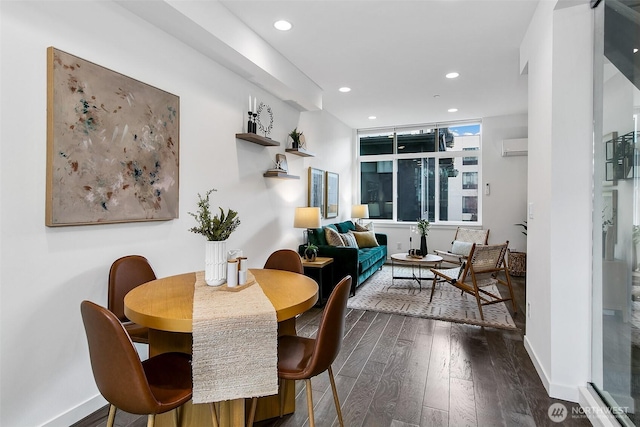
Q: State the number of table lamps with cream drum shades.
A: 2